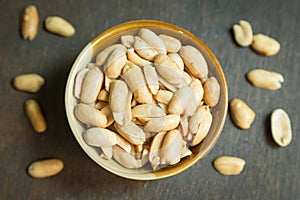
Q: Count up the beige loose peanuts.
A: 11